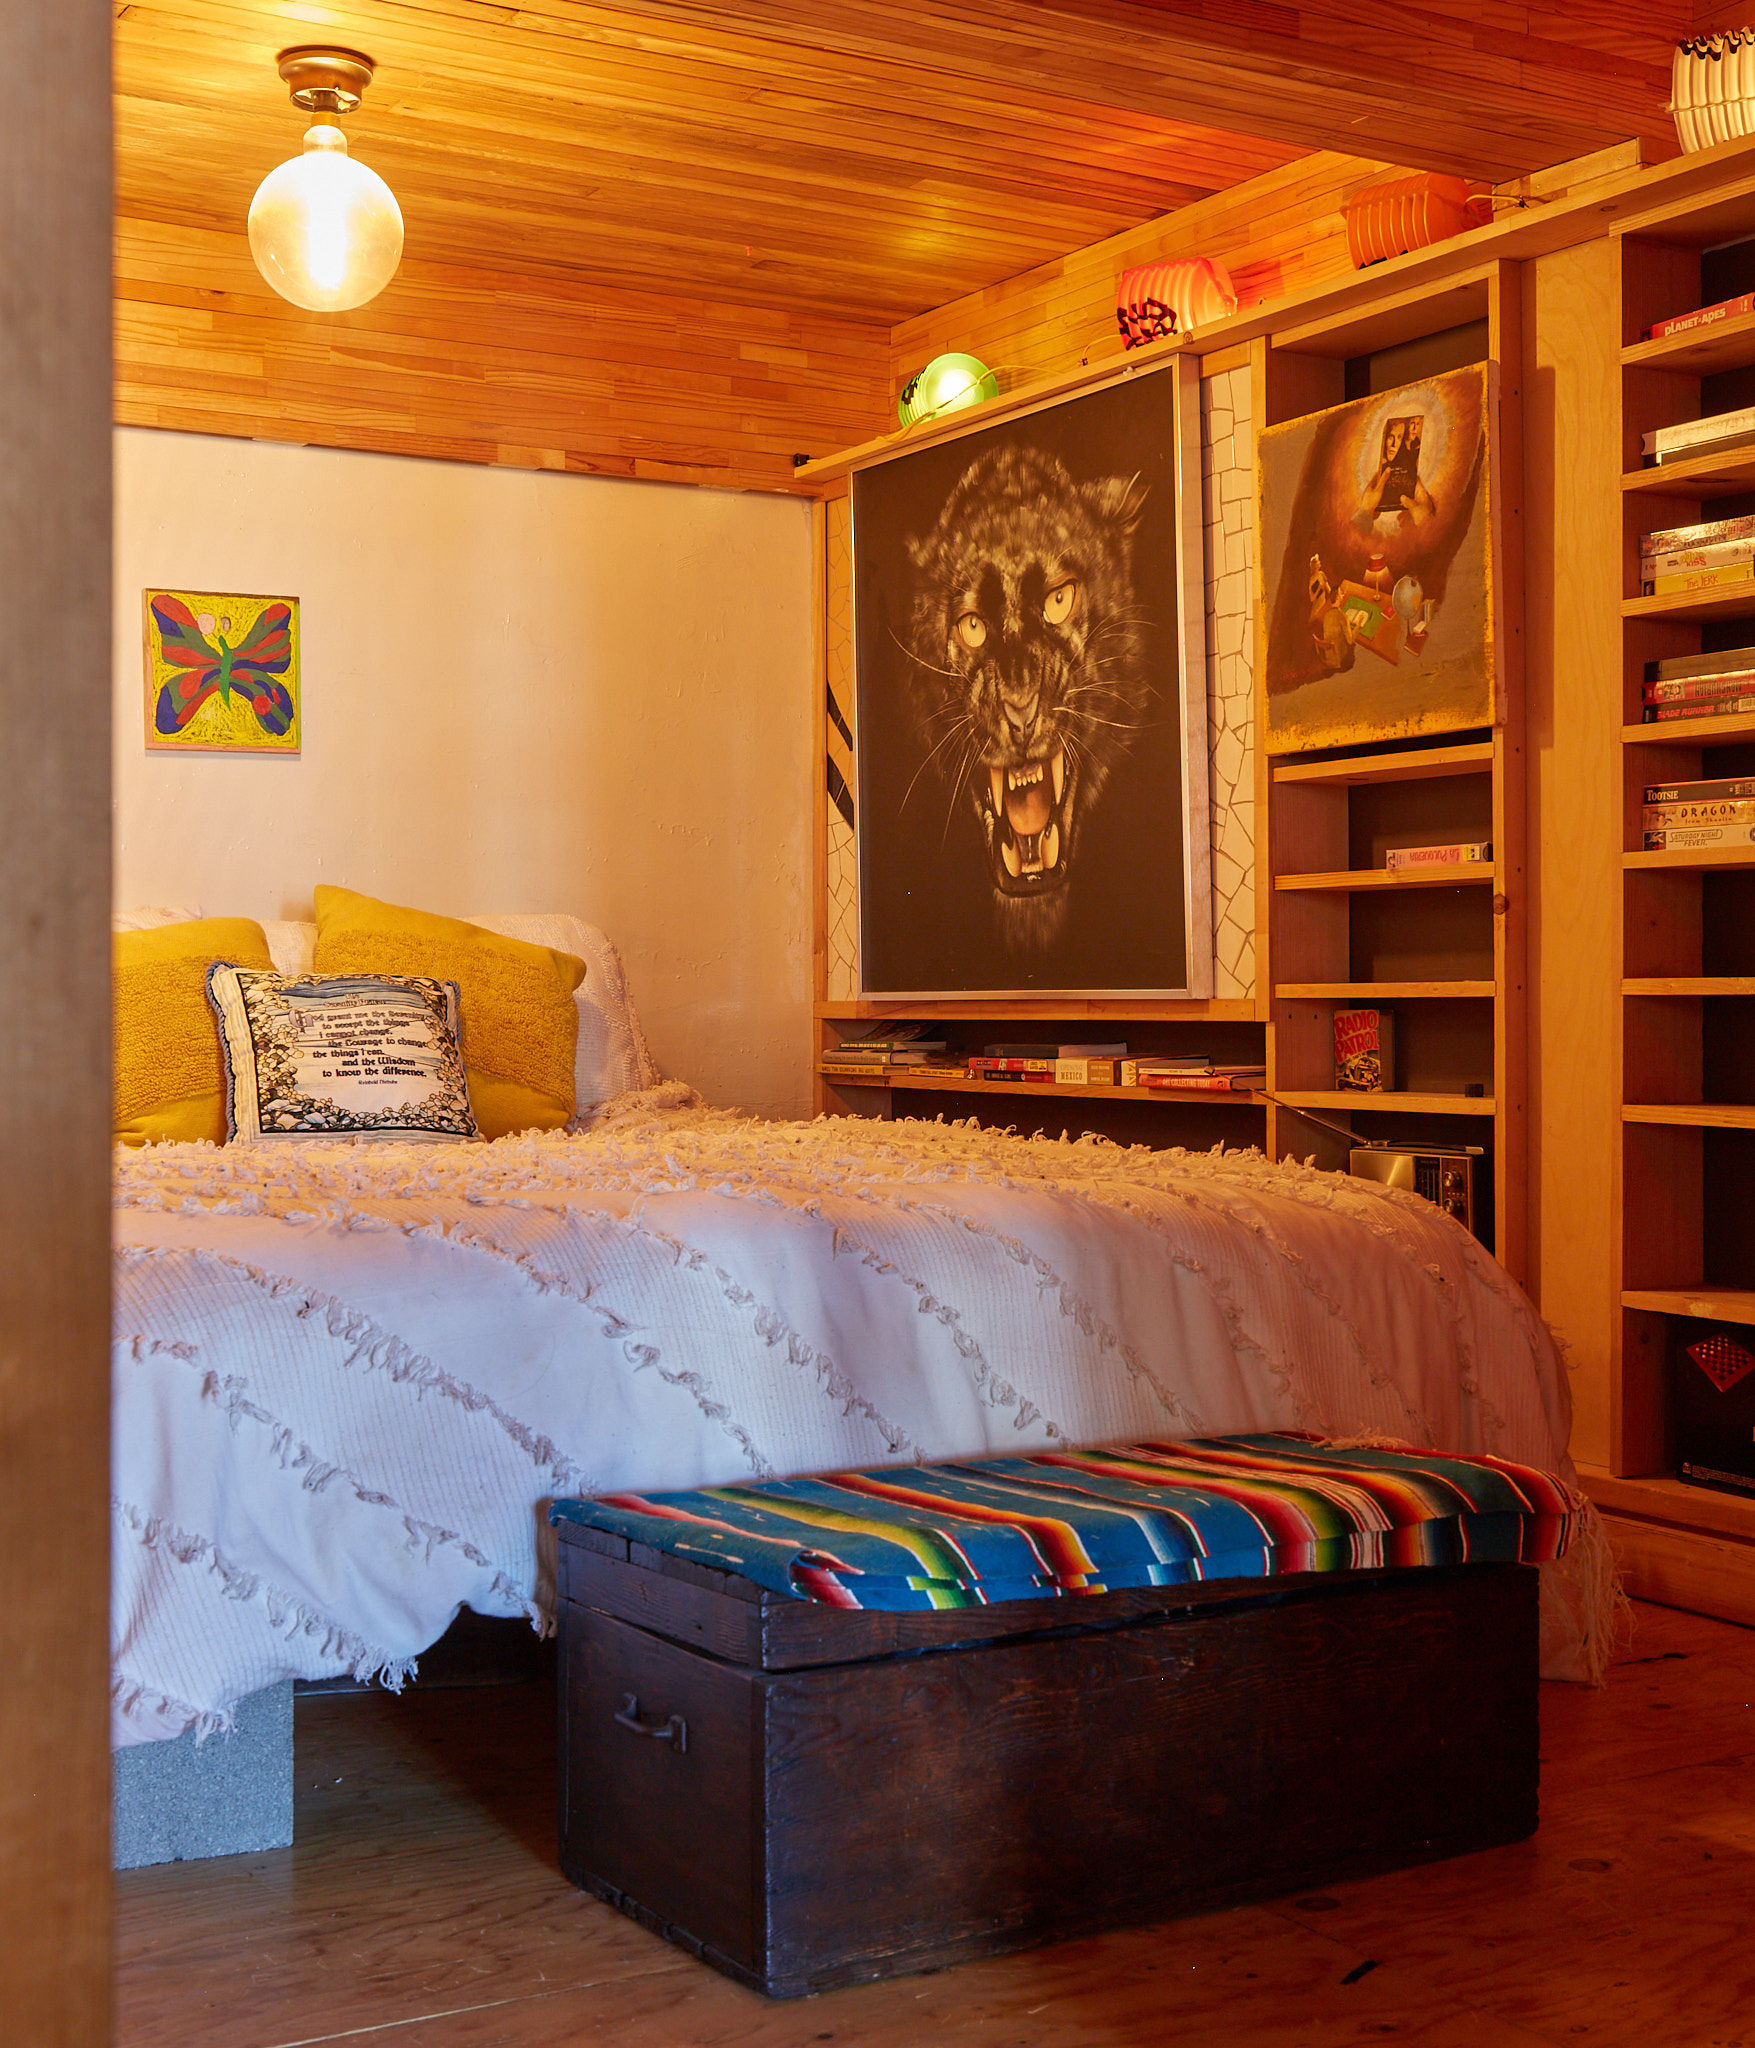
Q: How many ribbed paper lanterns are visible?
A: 4